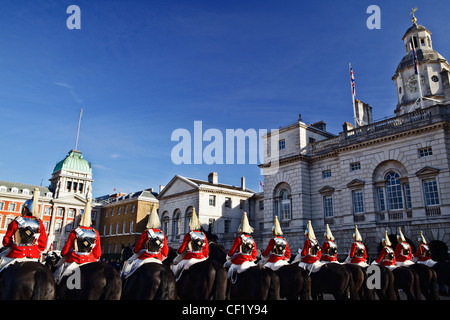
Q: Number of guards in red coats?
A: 12